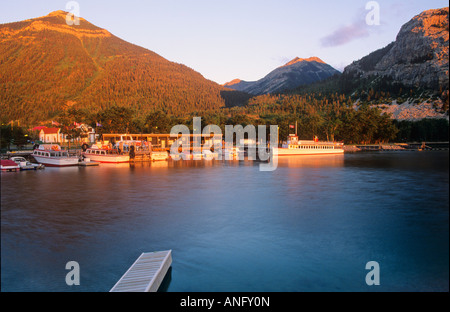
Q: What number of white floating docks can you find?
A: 1